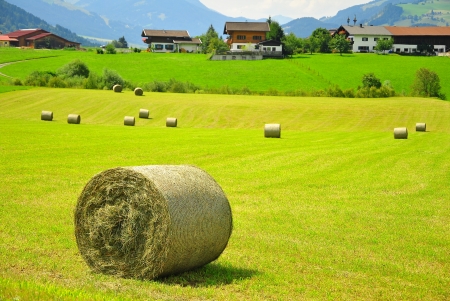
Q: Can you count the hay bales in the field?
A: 11